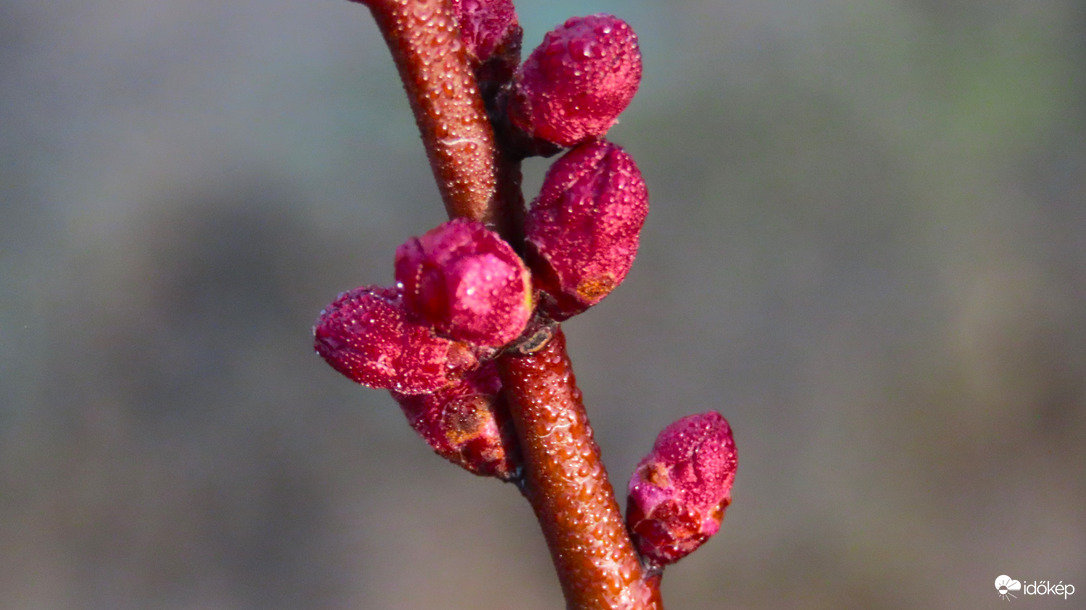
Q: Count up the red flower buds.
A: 7